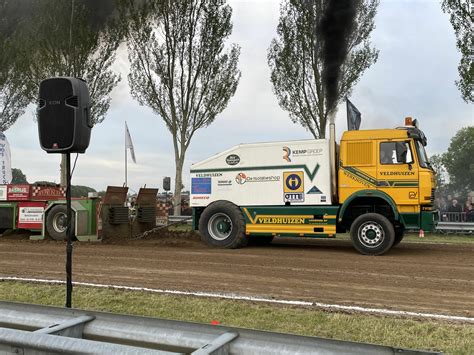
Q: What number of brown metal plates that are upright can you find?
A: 2